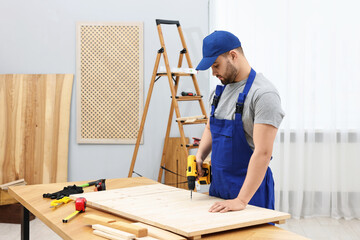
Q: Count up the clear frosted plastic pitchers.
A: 0